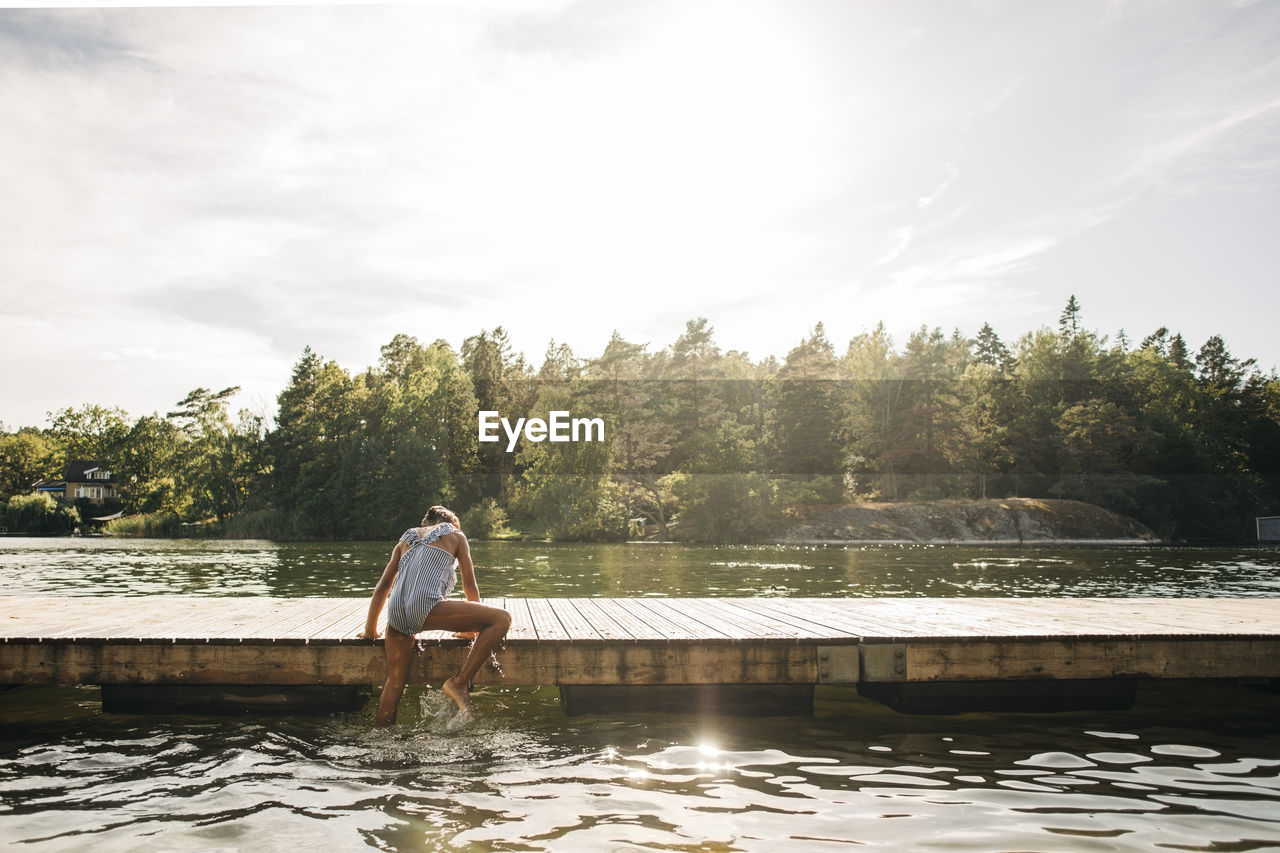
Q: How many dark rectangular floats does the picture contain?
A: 3